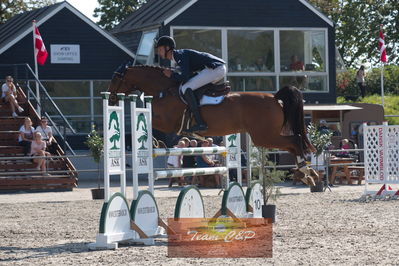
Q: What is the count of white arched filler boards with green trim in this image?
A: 5